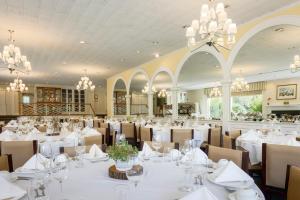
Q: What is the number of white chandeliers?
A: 9